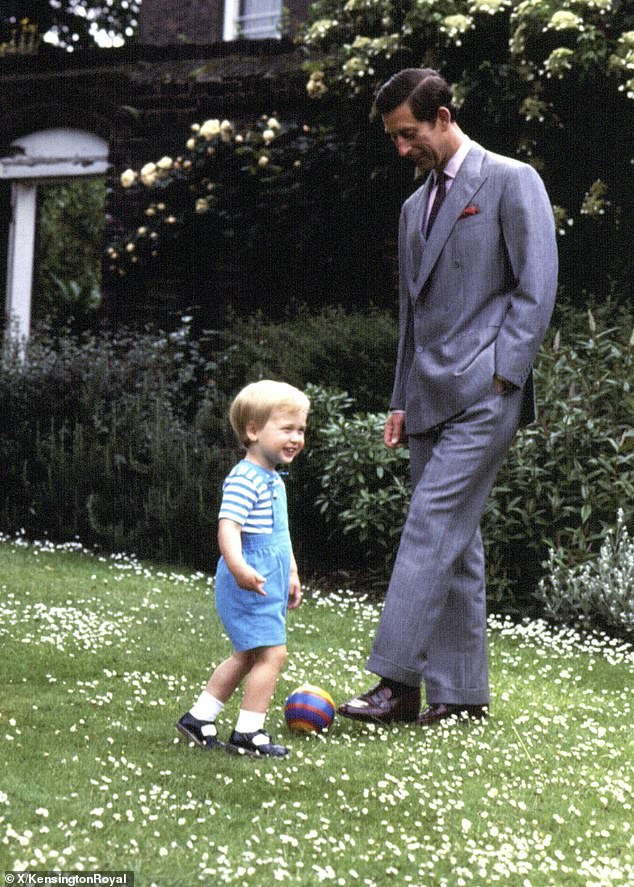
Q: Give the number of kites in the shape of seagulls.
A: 0